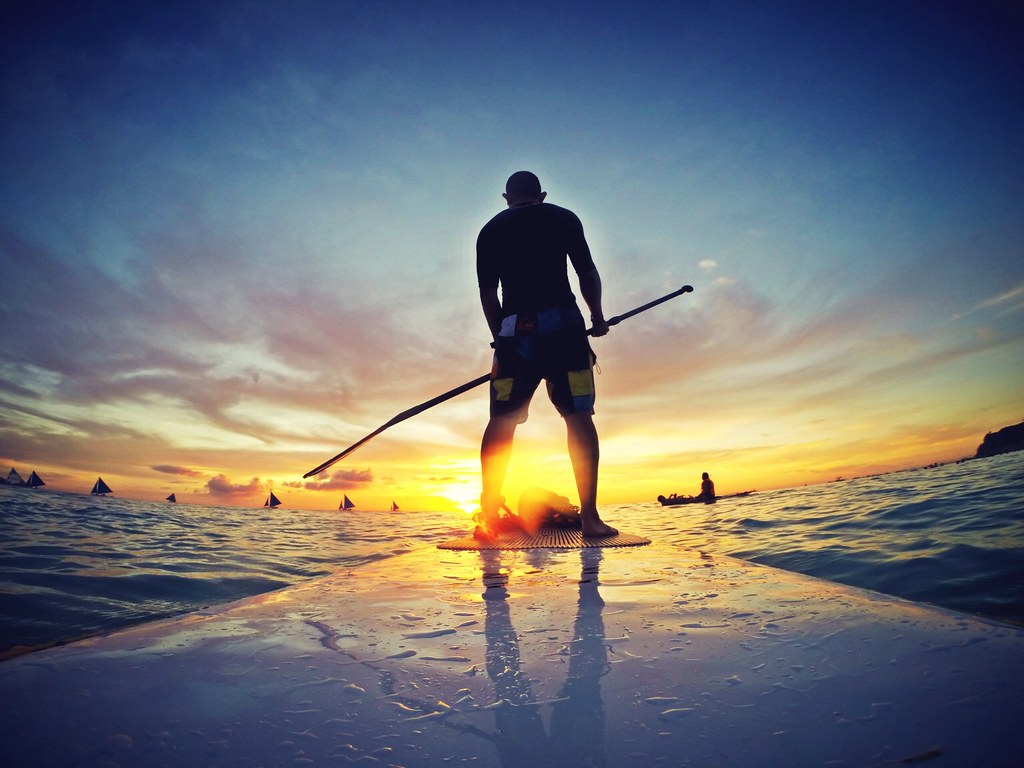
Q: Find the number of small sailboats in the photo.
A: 7